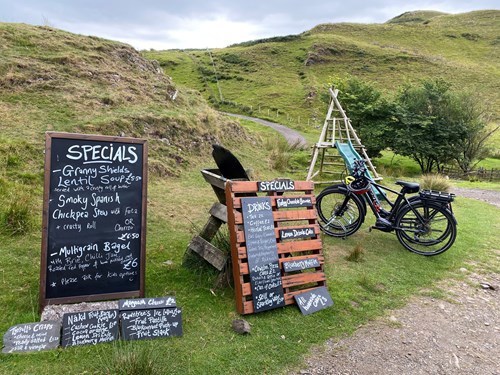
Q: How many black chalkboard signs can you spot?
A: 11